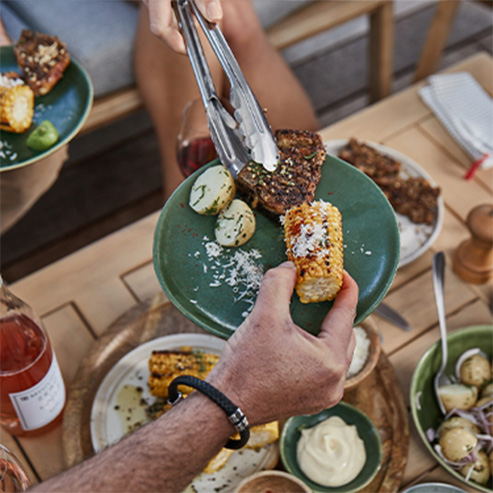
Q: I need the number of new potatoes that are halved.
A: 3